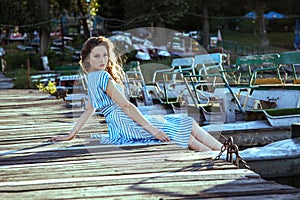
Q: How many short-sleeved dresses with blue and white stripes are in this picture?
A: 1